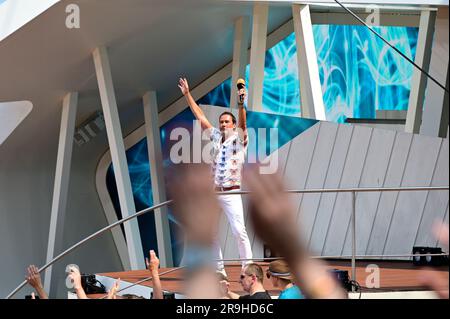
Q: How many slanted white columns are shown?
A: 7